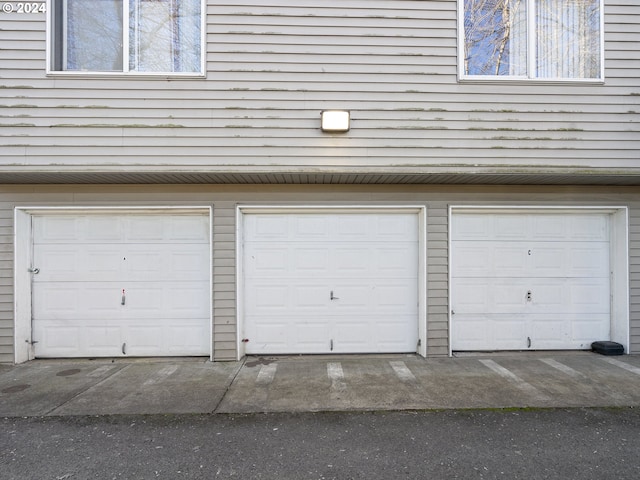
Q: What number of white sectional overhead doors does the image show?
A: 3